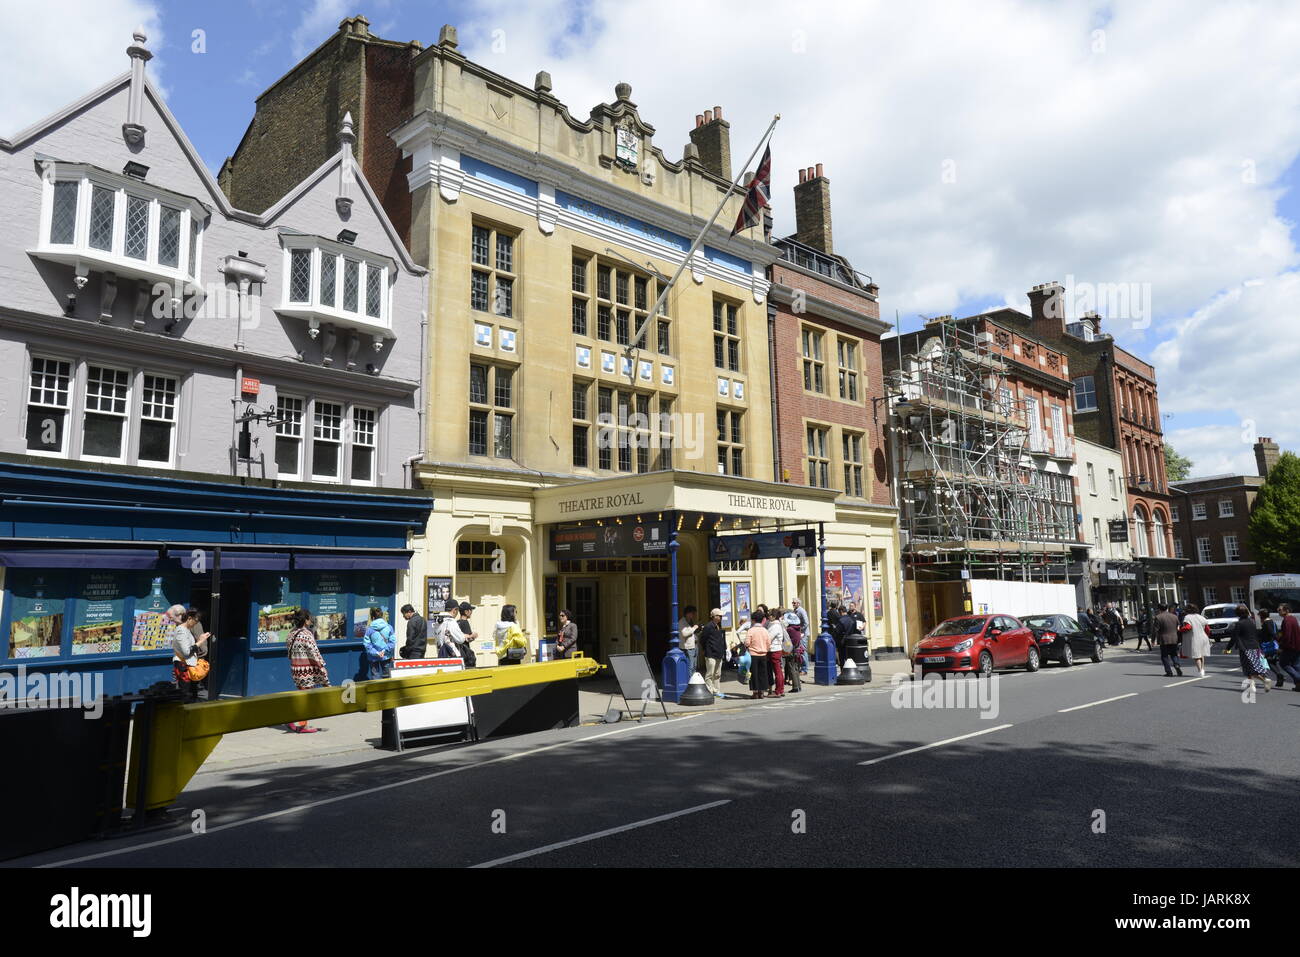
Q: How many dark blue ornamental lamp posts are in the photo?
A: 2